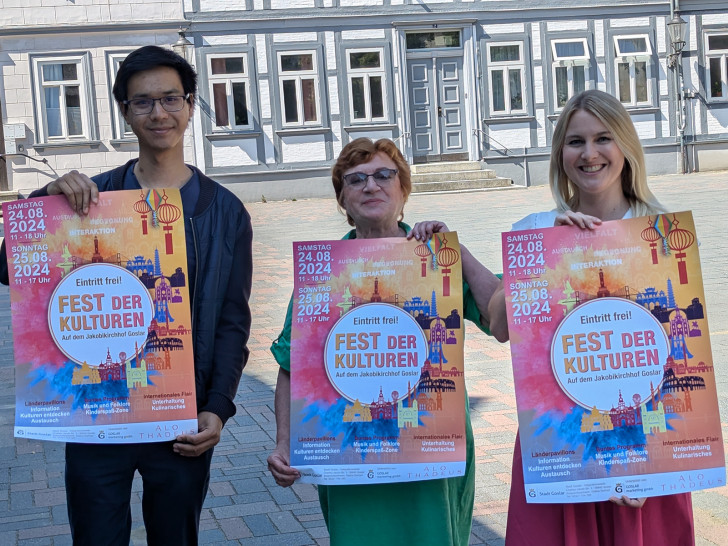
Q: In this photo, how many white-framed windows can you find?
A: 9